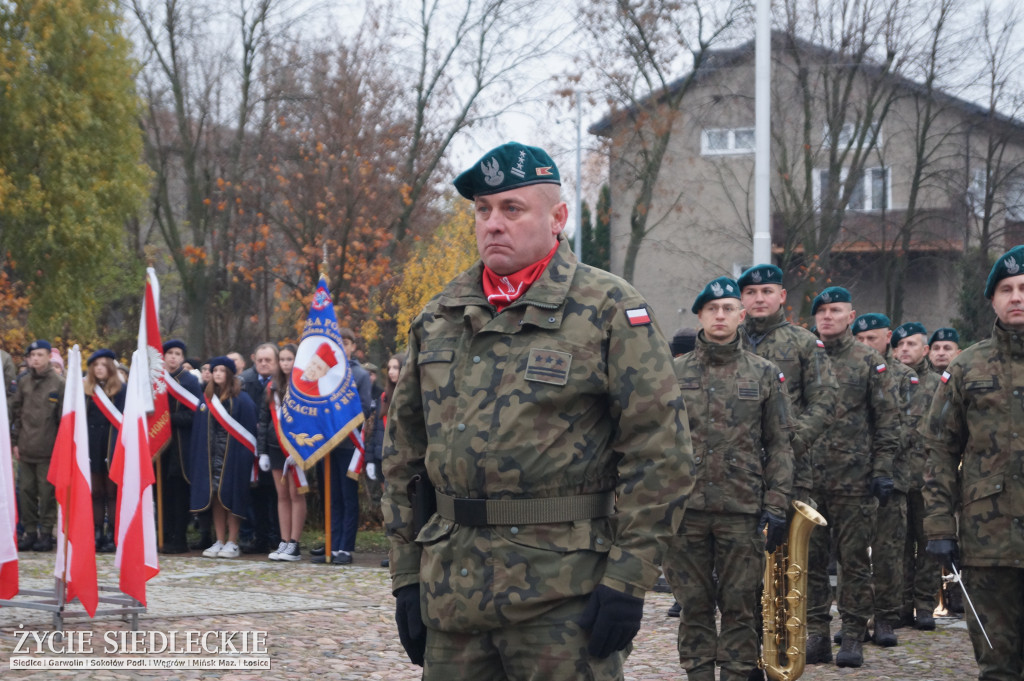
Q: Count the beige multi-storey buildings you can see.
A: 1